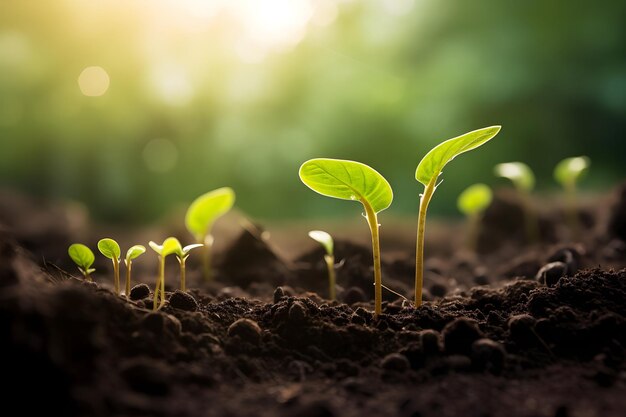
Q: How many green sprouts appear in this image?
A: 12